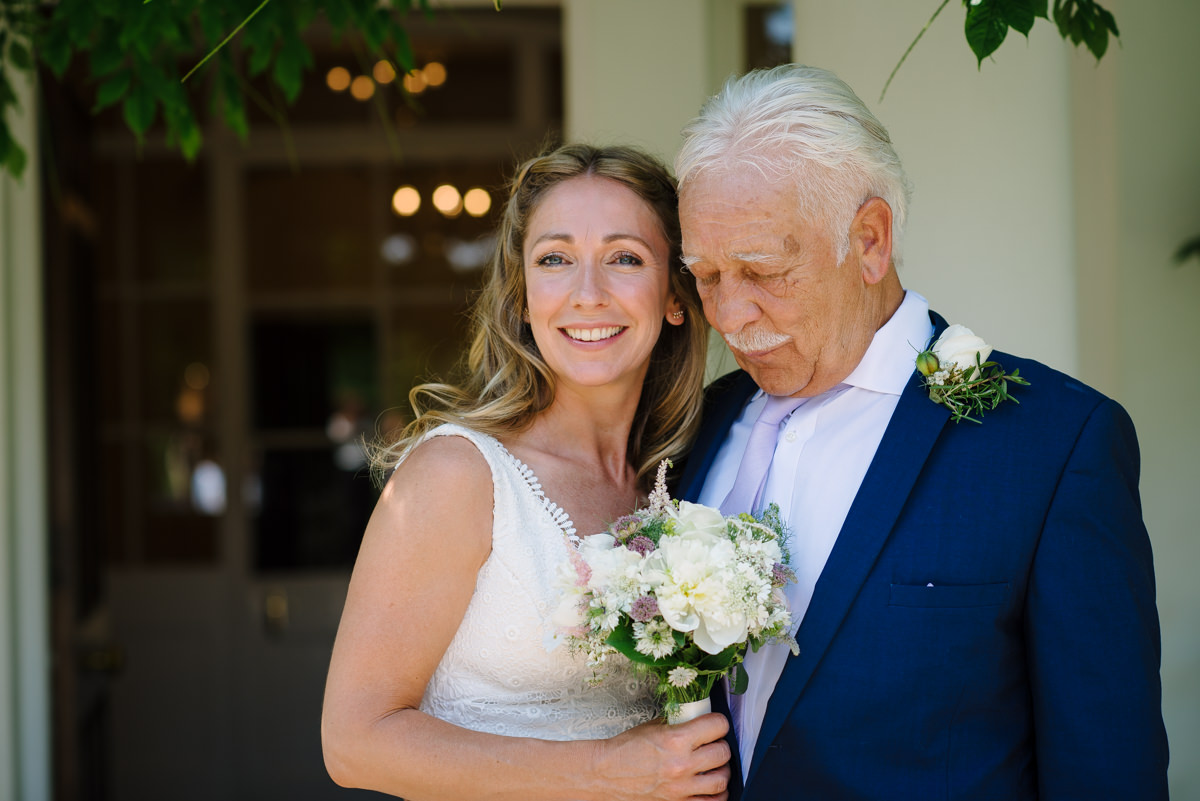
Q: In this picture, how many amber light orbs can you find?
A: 8